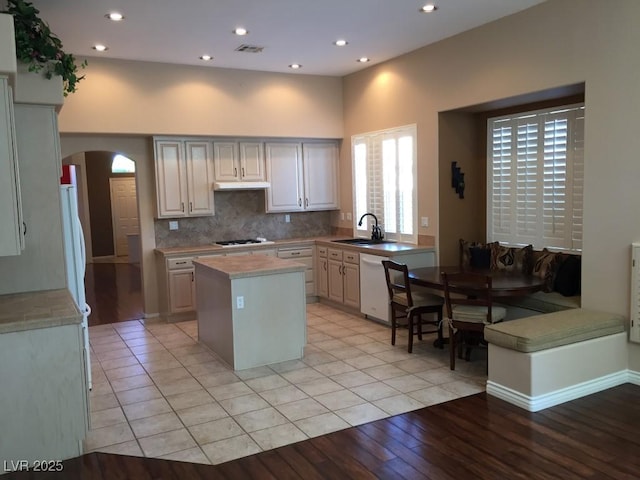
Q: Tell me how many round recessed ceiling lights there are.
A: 8